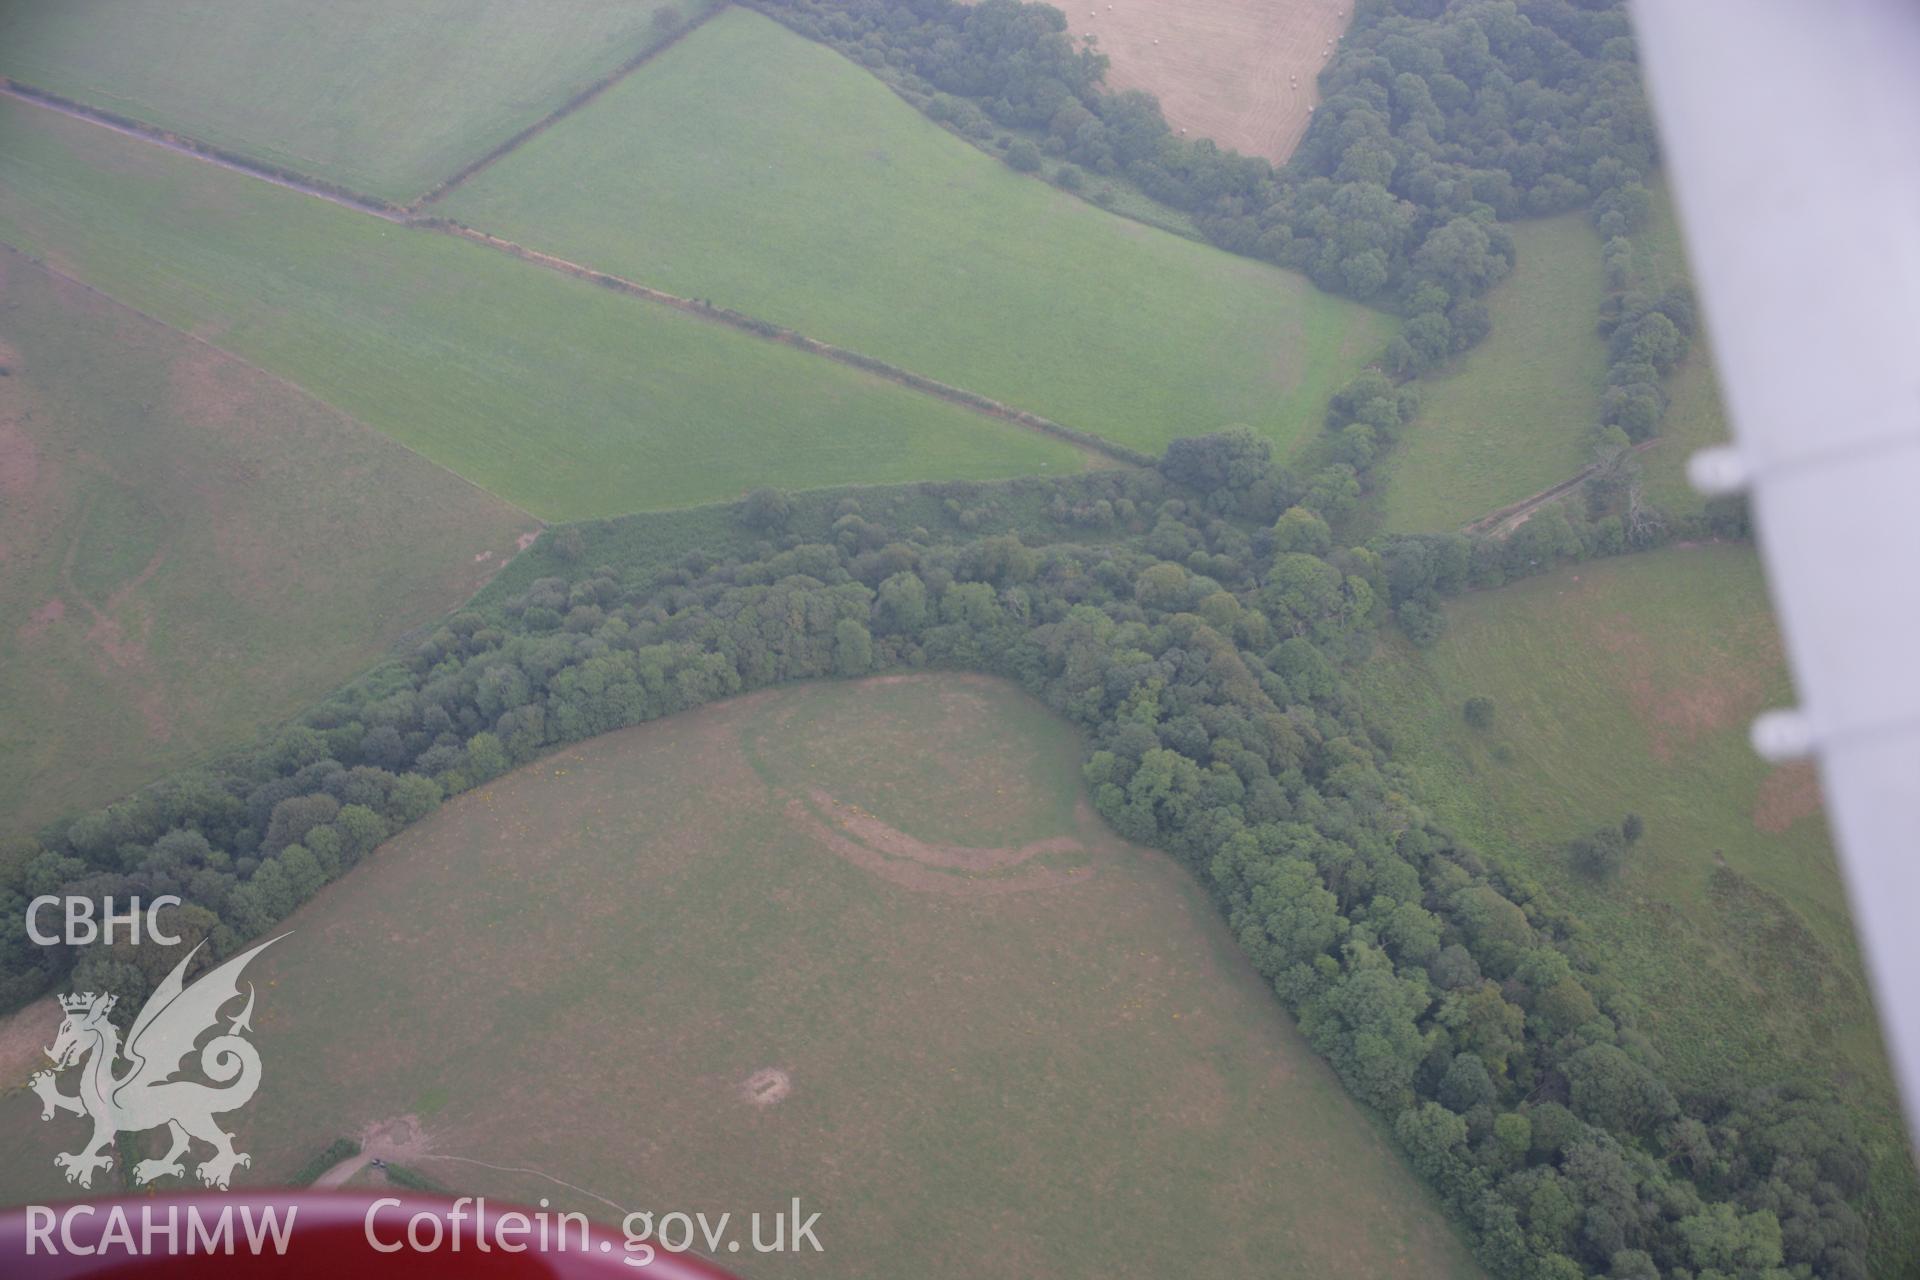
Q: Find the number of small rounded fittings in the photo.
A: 2